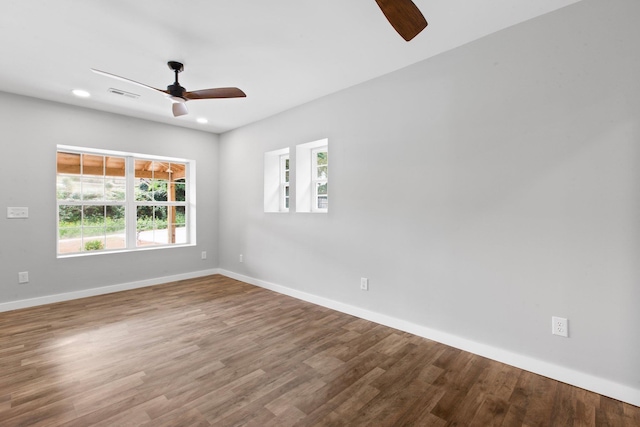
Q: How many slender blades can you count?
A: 4